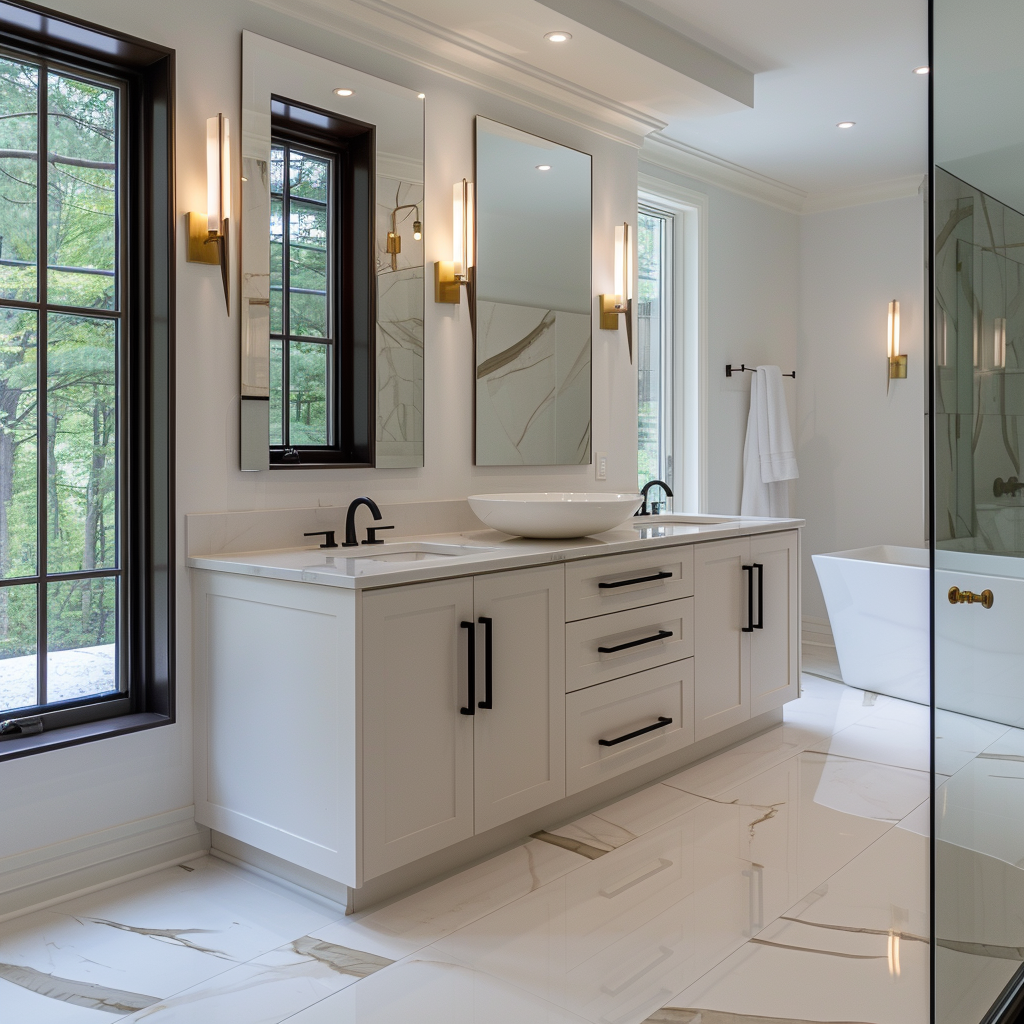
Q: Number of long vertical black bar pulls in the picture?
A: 4